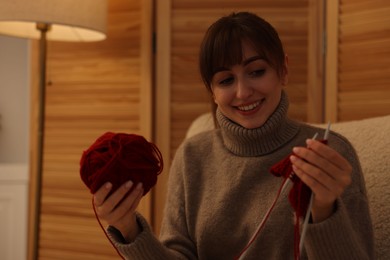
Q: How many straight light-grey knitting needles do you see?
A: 2